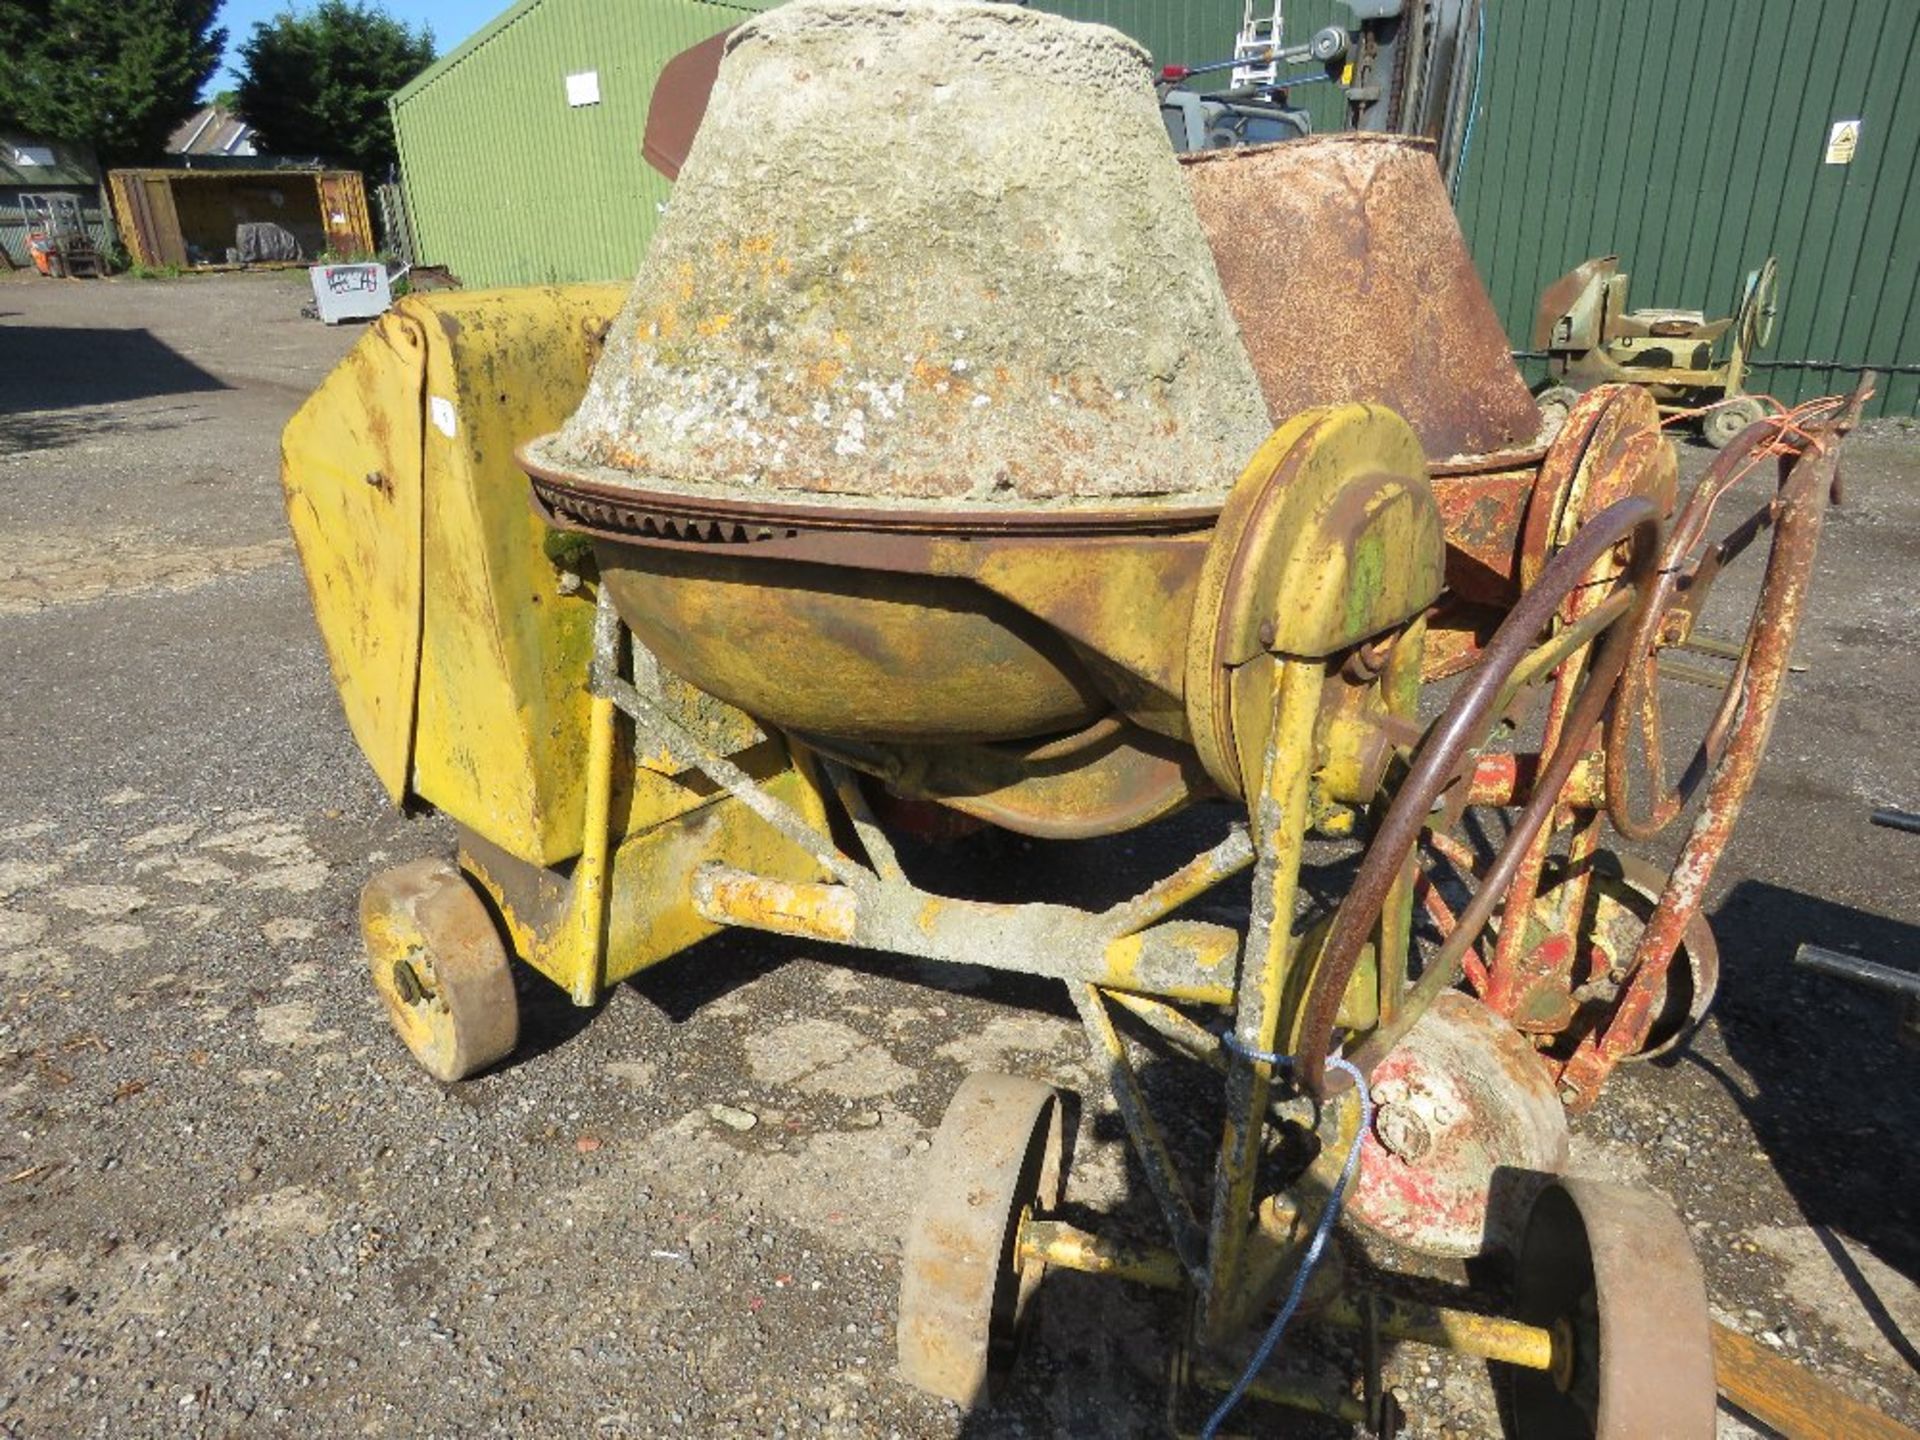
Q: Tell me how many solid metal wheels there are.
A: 5